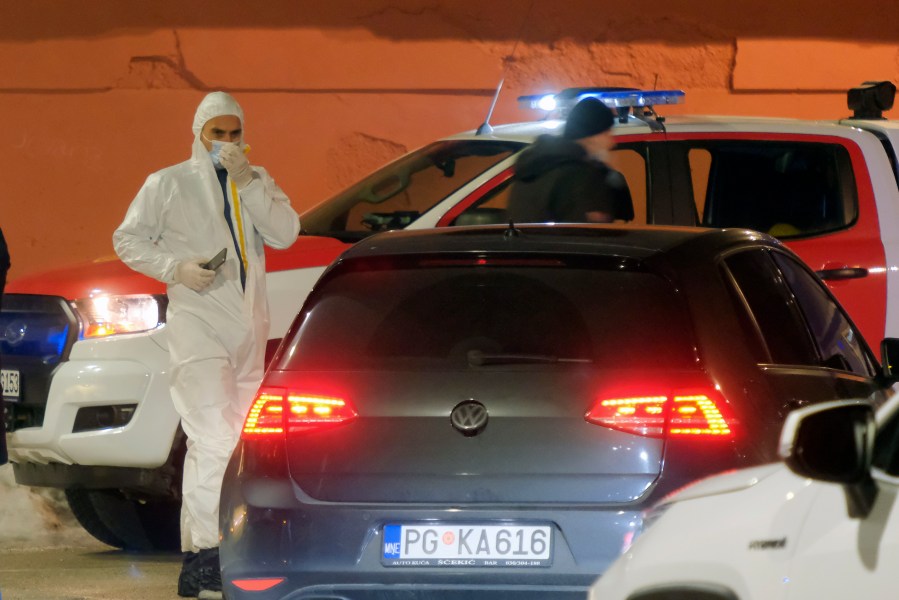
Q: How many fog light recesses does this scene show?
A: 1